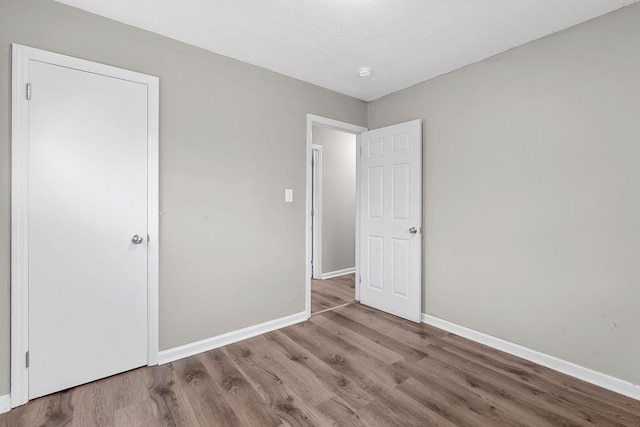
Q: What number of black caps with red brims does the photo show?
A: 0